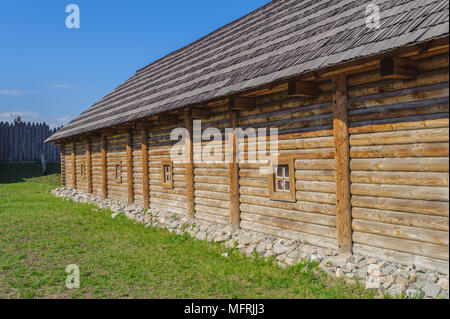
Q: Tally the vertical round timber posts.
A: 8